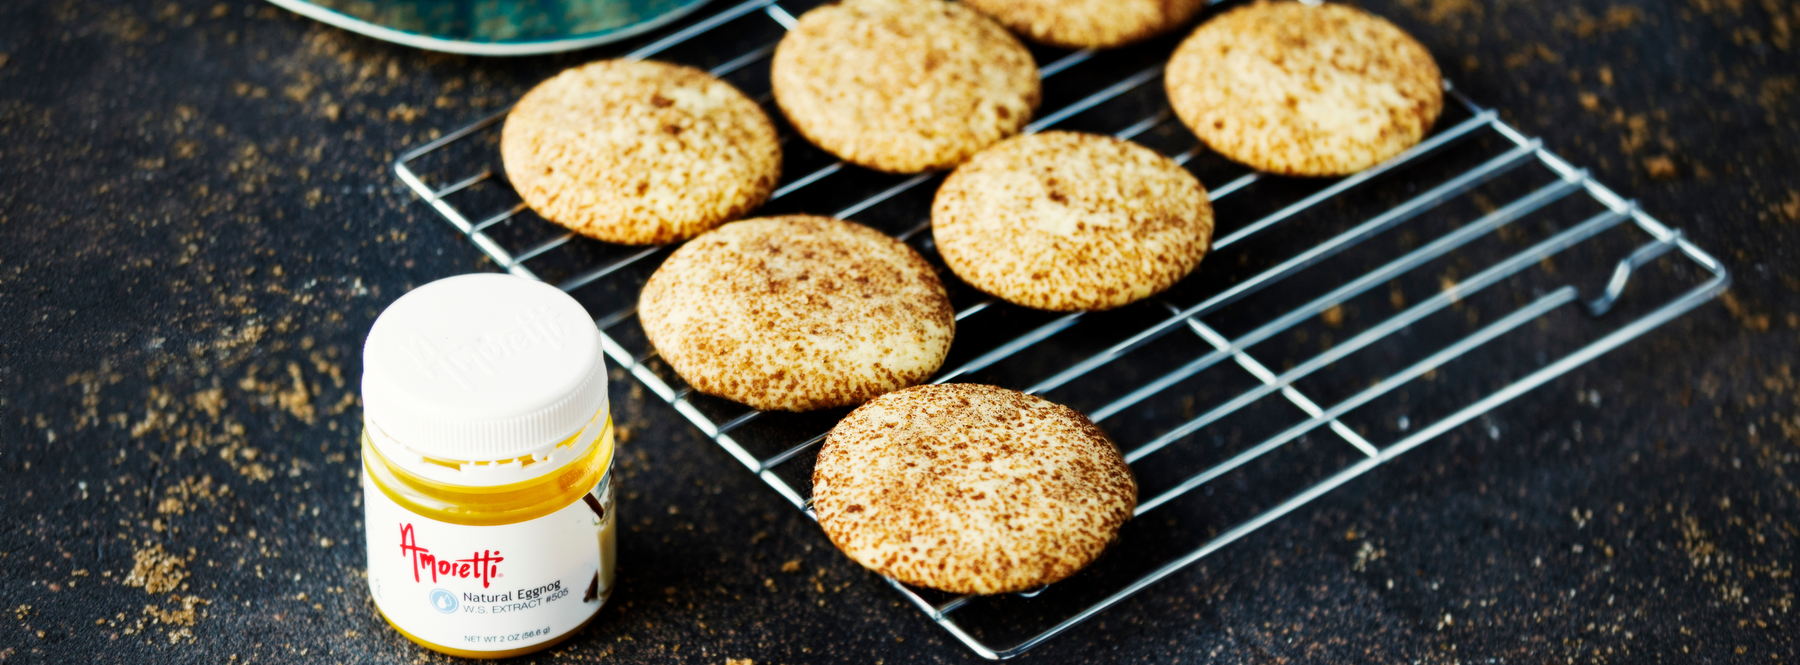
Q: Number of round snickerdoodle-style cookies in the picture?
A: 7